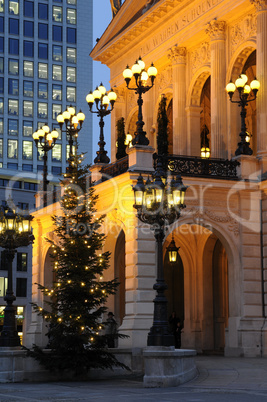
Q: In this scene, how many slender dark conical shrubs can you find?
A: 2